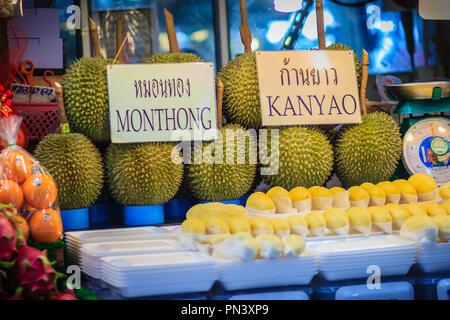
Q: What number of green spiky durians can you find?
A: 9